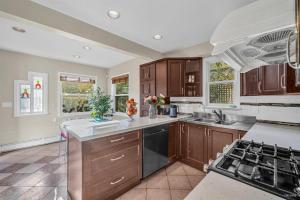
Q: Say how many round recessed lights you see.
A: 5